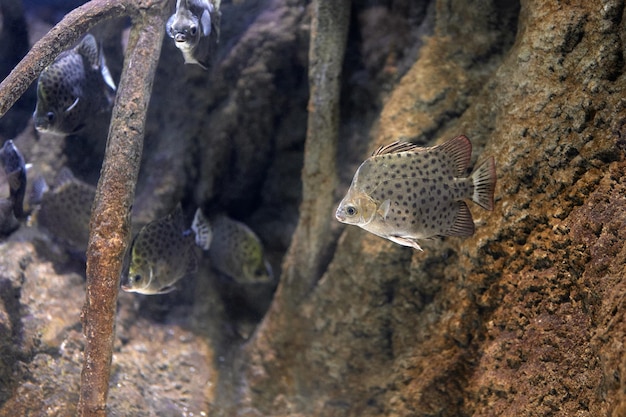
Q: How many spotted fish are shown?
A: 7